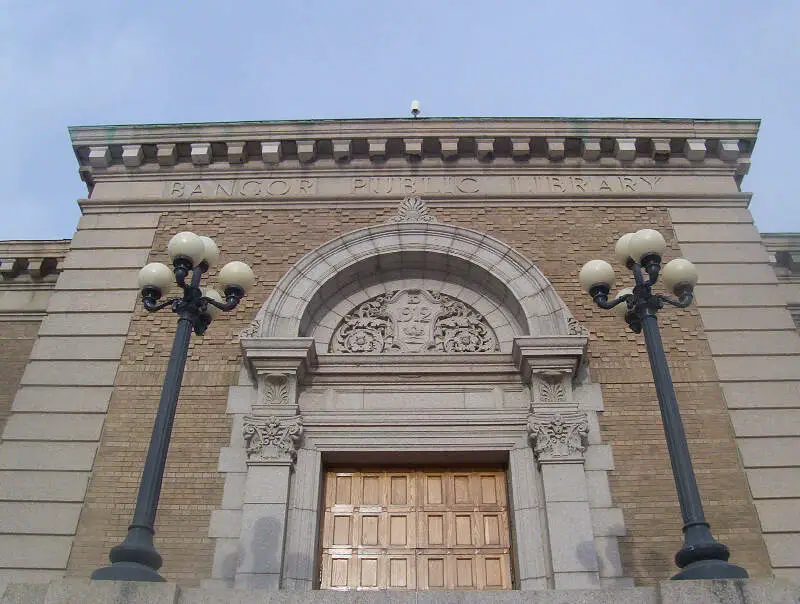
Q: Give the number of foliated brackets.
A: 2